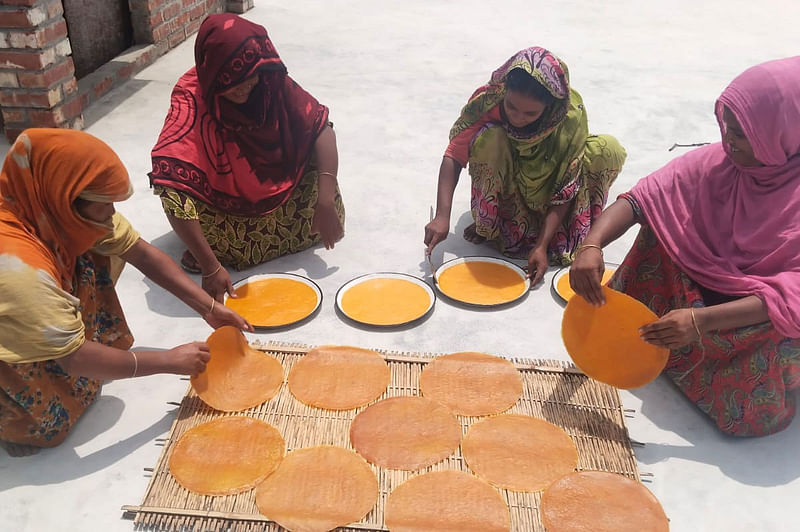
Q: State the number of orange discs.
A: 14